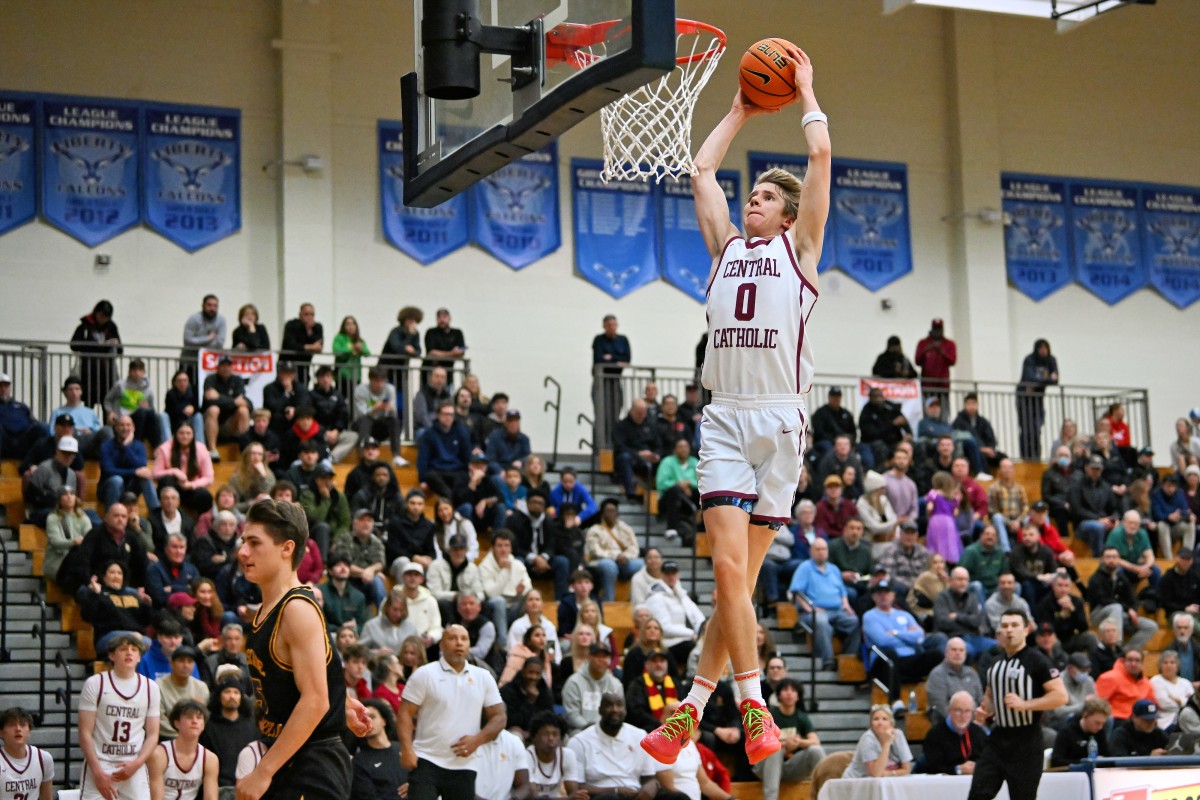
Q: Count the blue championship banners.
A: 12